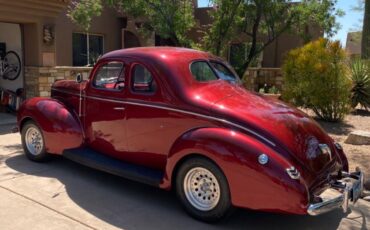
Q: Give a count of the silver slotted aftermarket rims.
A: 2